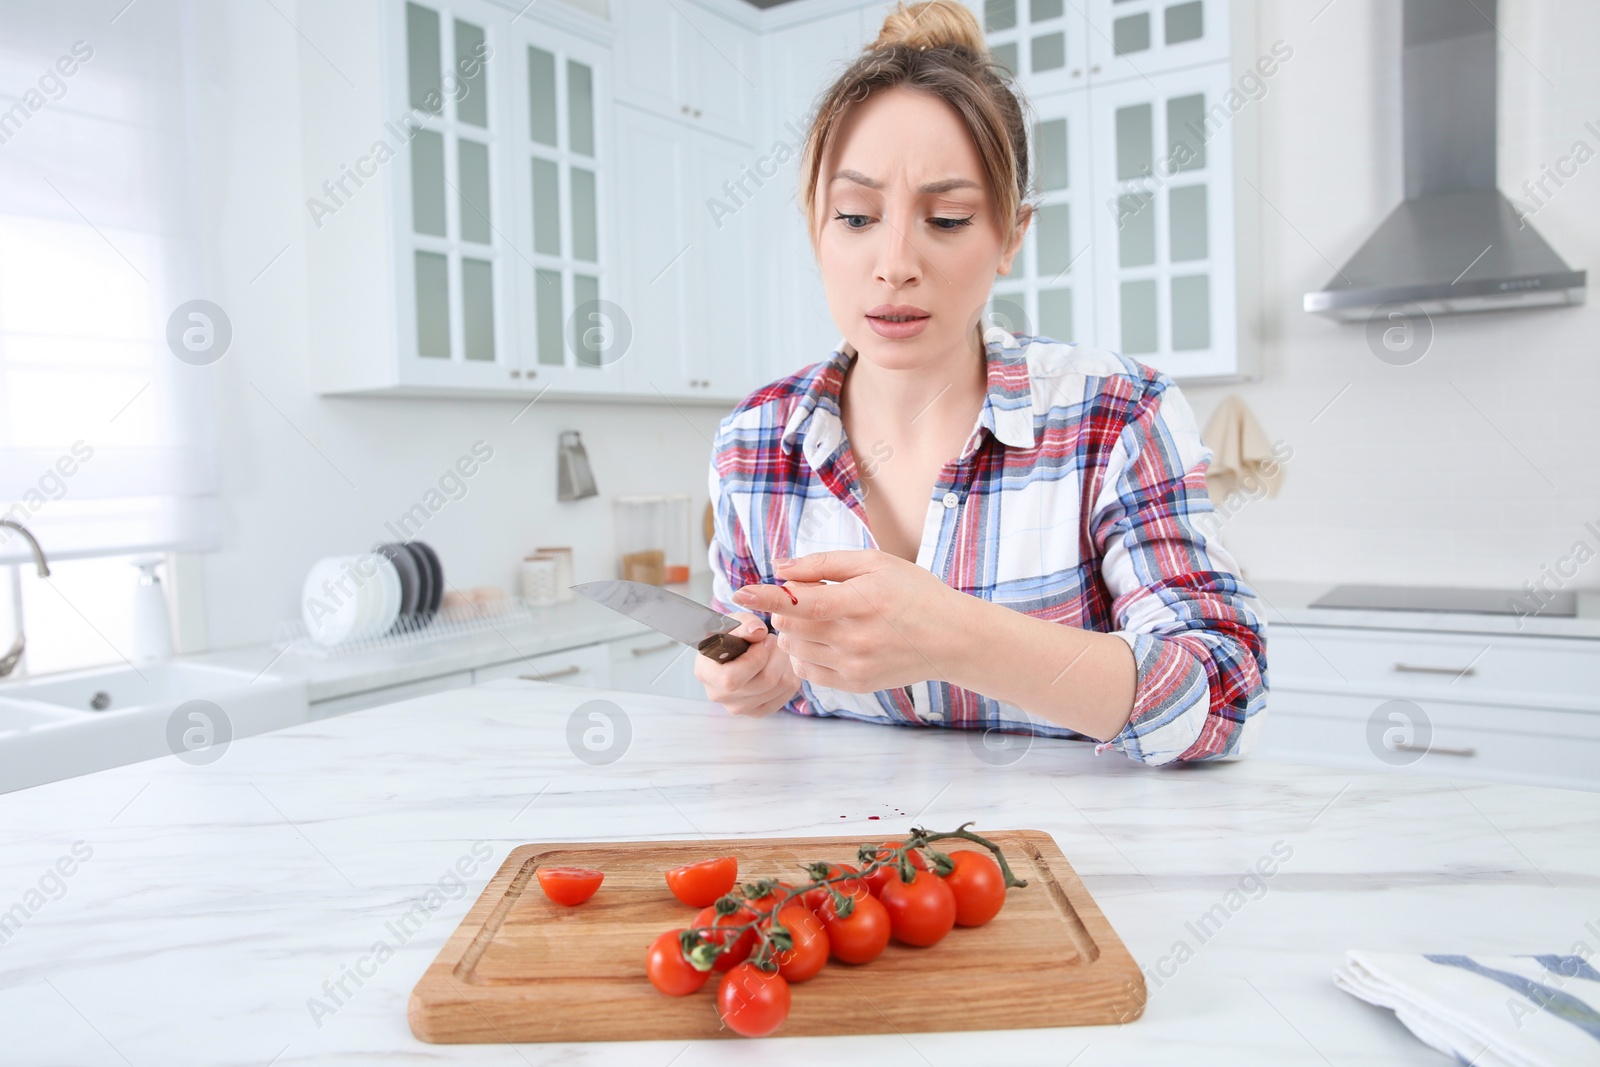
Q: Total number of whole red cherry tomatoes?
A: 10